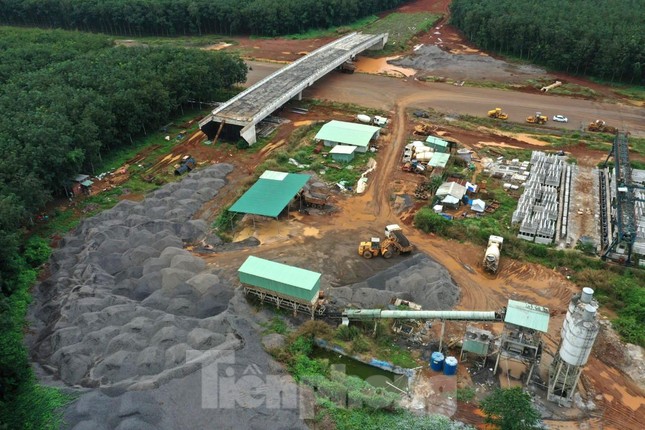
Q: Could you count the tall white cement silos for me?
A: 2